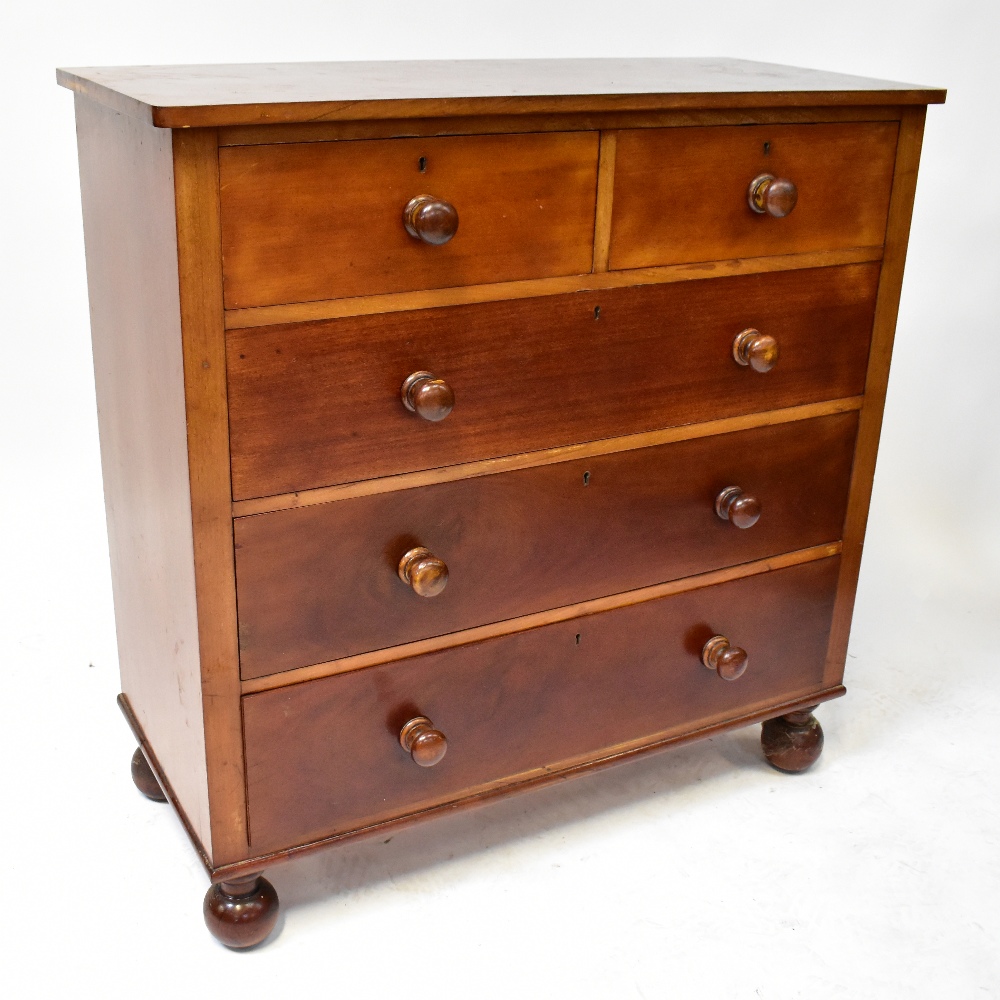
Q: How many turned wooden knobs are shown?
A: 8